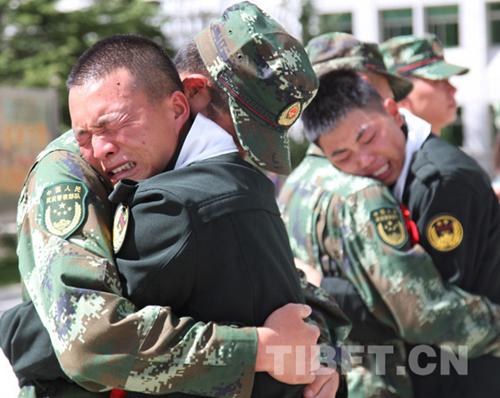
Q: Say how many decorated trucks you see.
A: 0